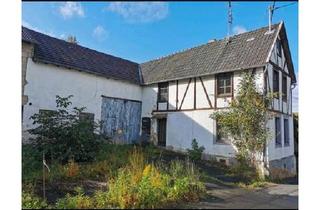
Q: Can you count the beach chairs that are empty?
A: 0